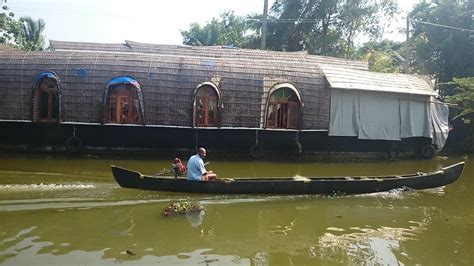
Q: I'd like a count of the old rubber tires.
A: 5